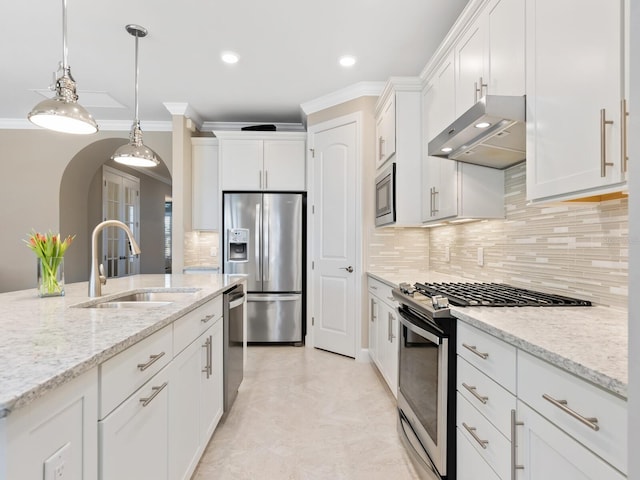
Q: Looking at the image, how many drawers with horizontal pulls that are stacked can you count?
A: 3